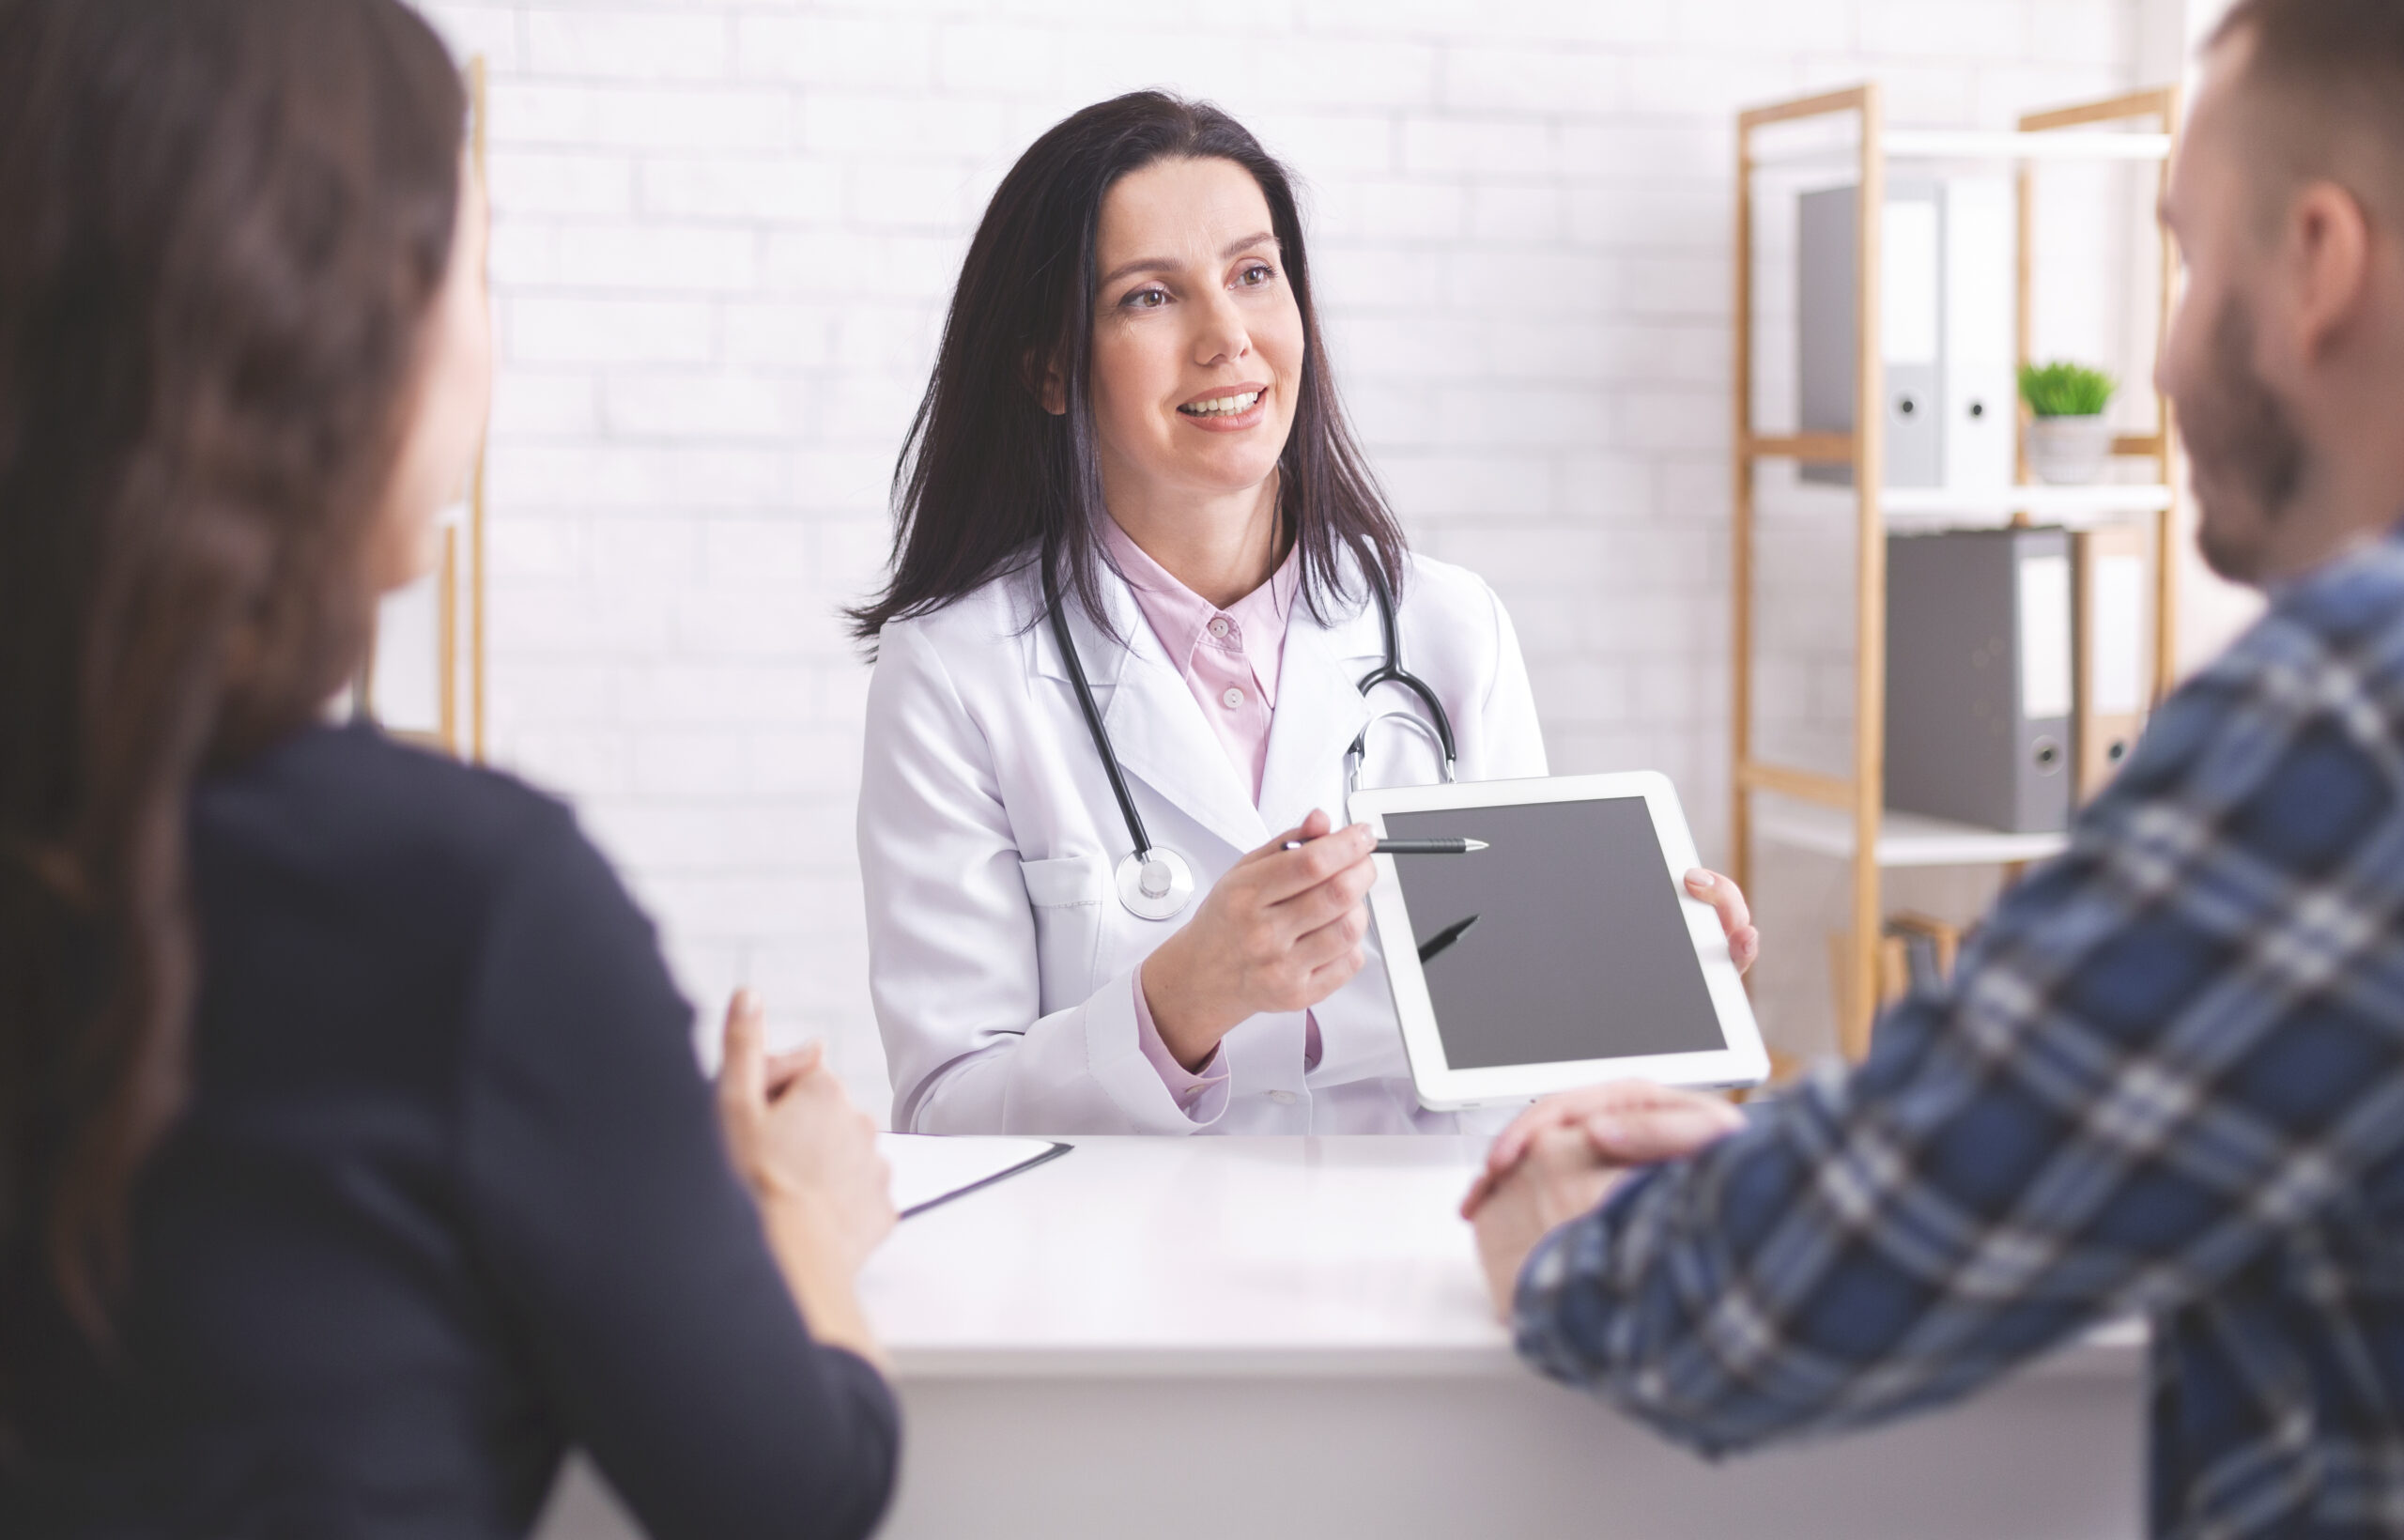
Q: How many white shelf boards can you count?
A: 3